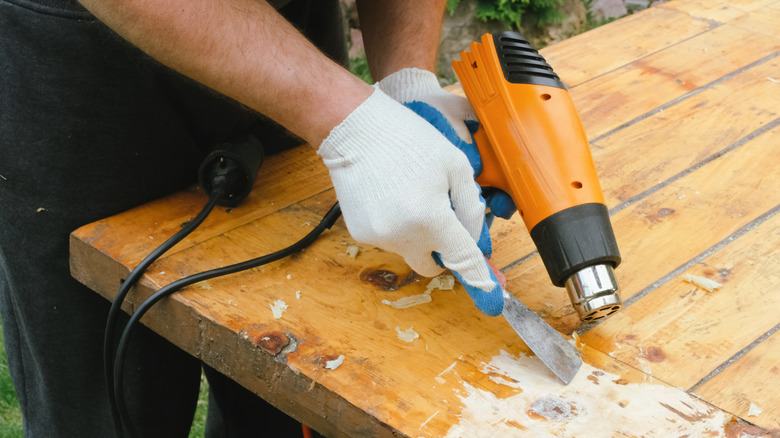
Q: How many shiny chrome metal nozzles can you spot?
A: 1